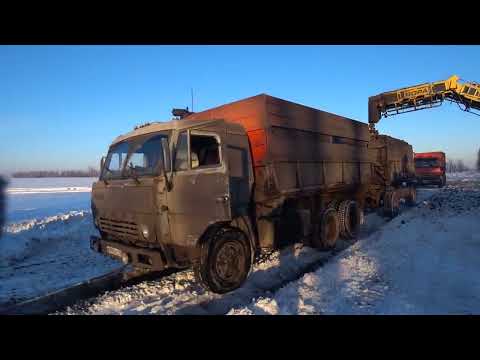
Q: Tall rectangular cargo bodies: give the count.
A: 2